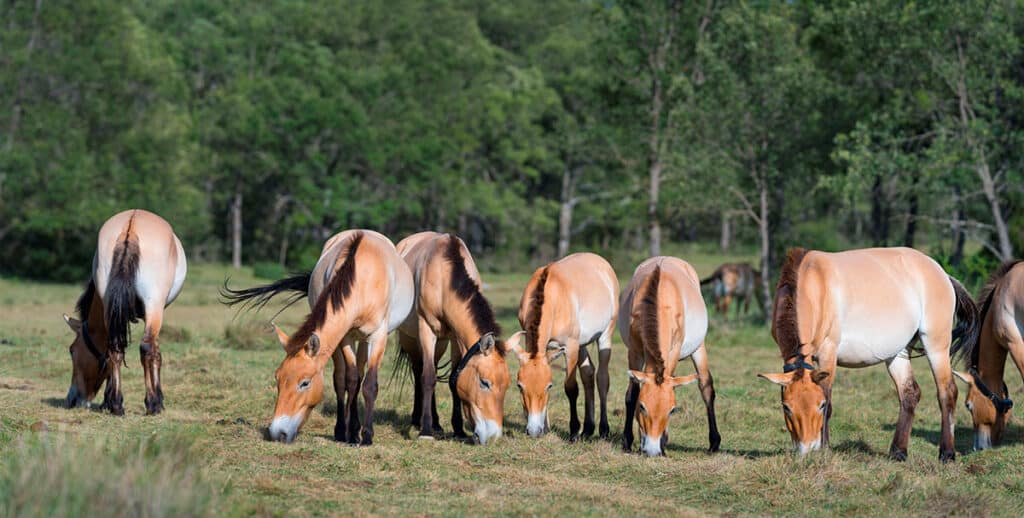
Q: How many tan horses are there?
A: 7